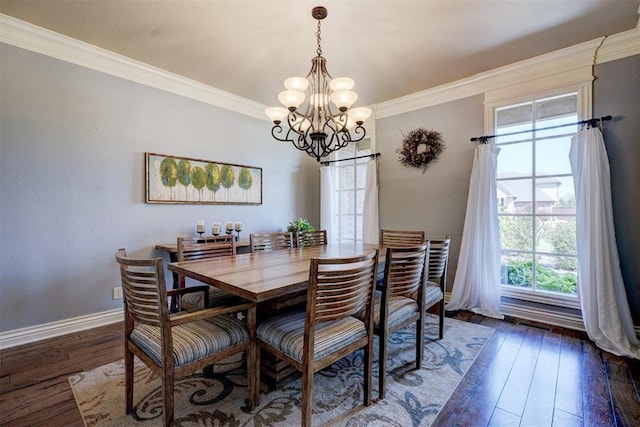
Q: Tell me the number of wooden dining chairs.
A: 8